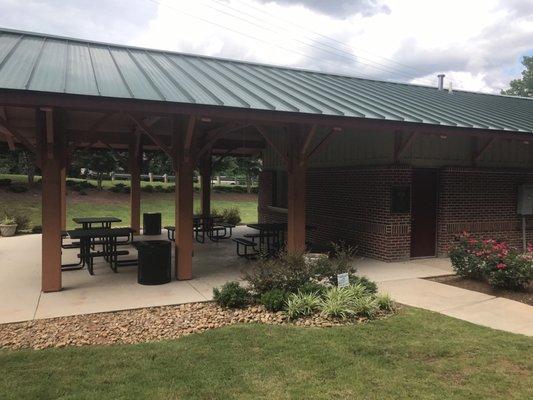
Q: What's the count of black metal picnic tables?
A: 4